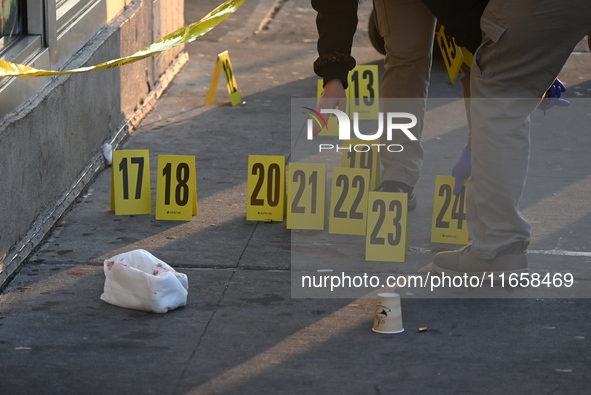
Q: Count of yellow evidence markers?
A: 12